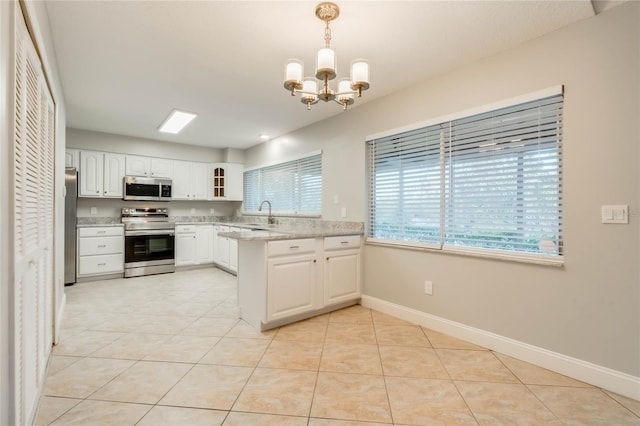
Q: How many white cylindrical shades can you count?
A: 5